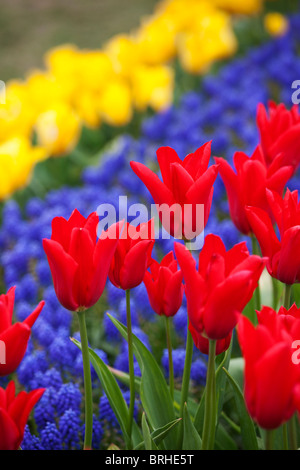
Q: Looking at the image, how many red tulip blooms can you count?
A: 13